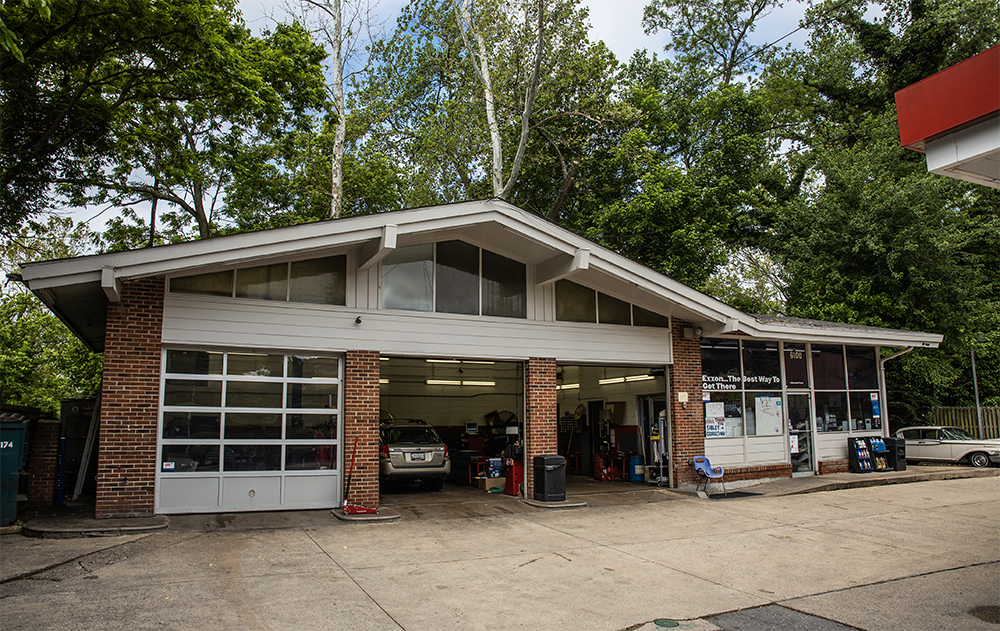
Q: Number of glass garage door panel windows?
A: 12